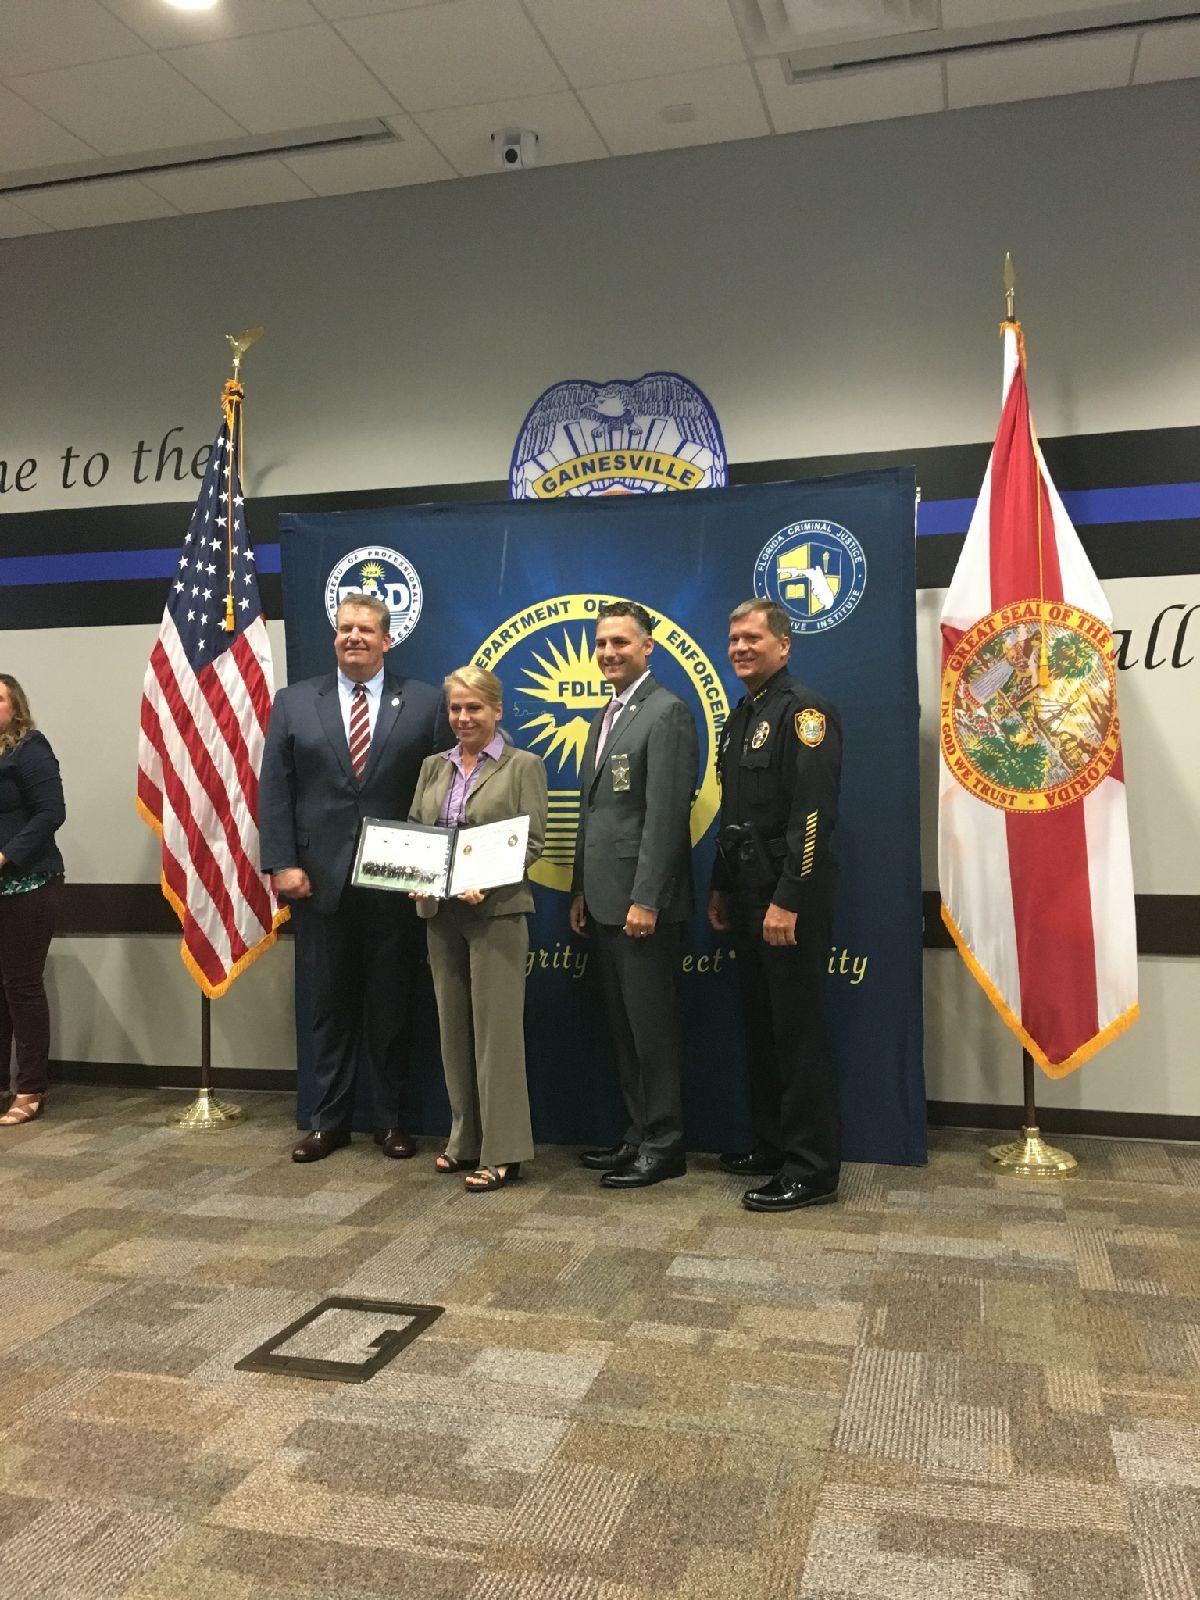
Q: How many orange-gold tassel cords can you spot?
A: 2